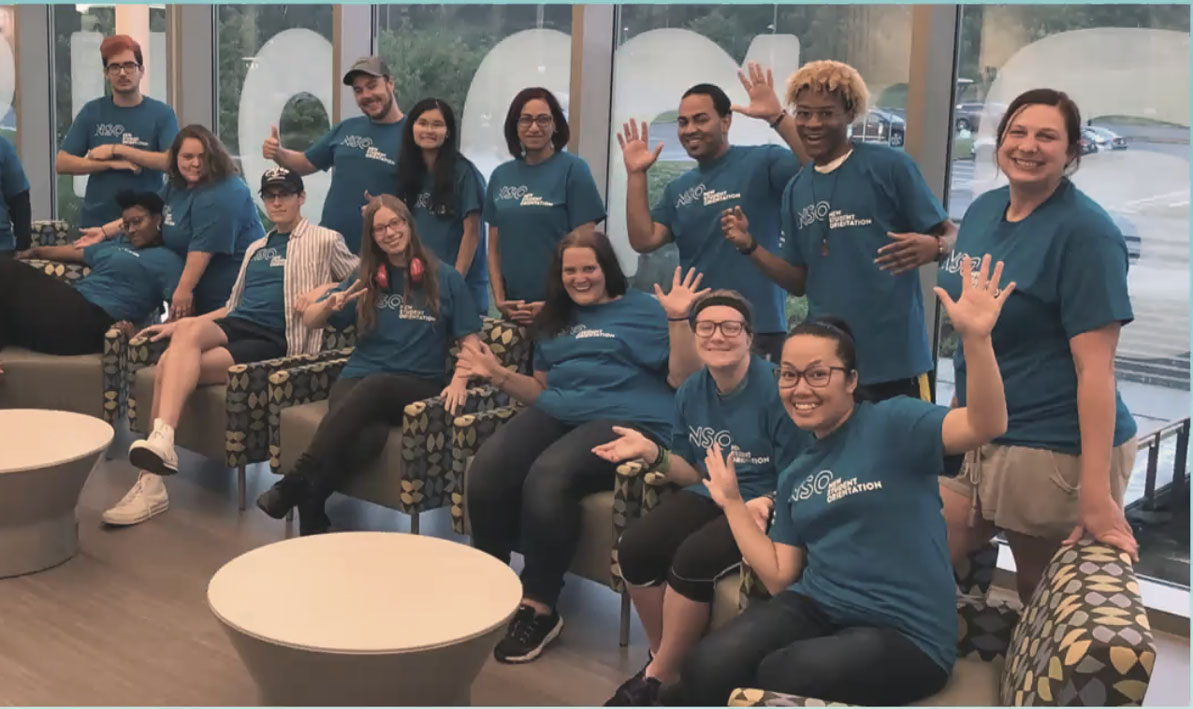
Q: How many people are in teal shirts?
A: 15